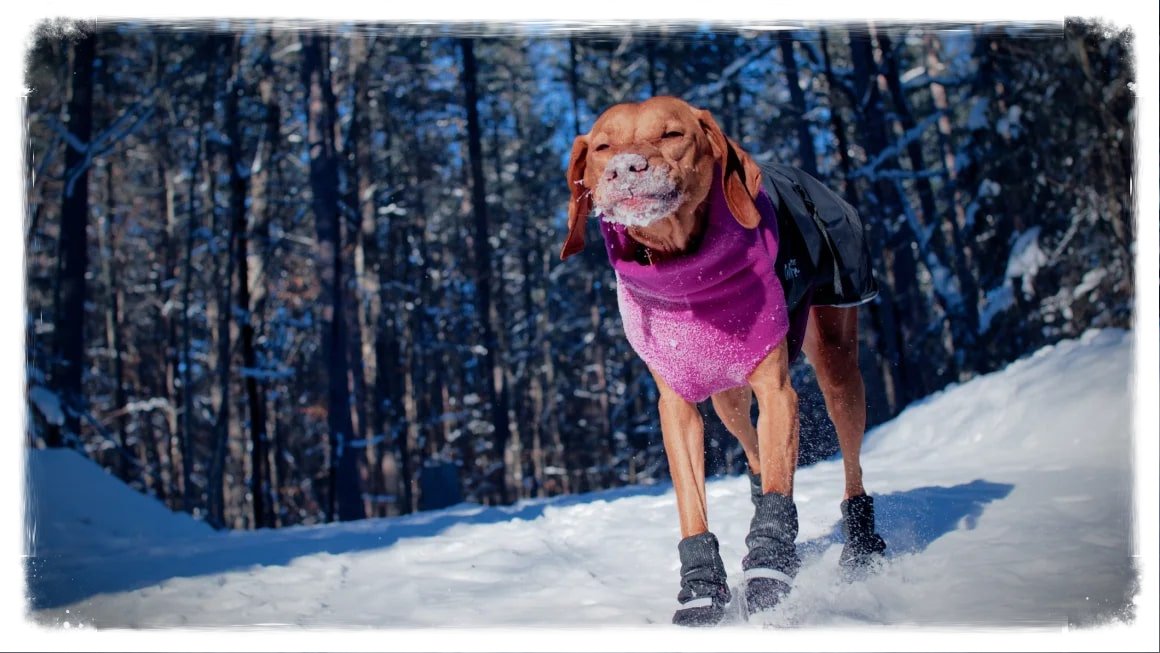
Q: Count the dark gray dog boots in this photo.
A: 4